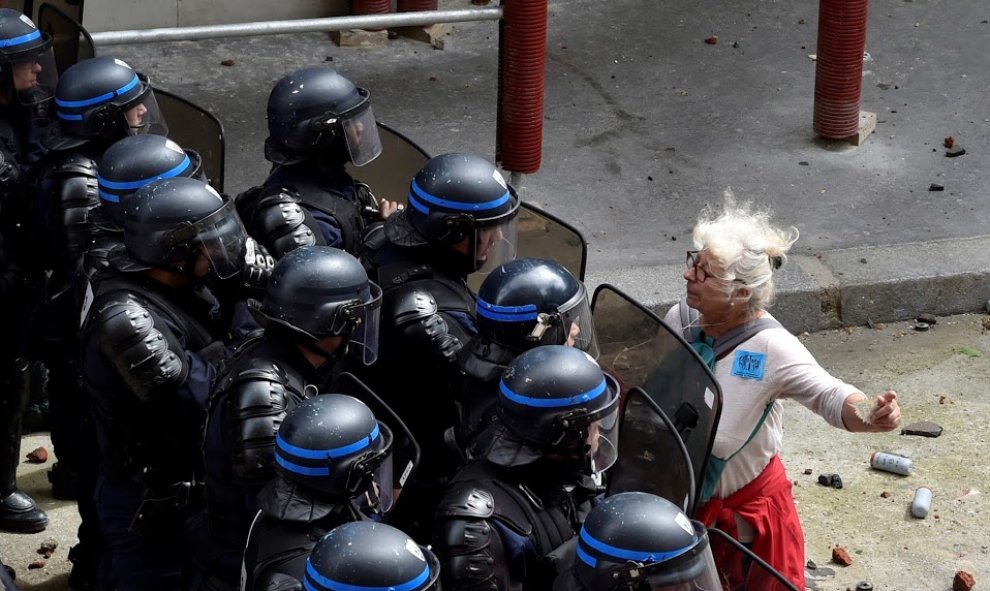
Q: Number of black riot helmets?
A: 12